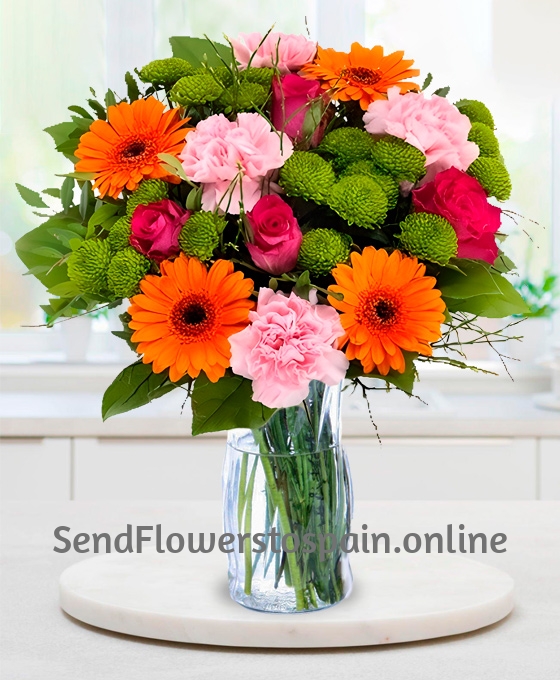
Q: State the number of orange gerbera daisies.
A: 4